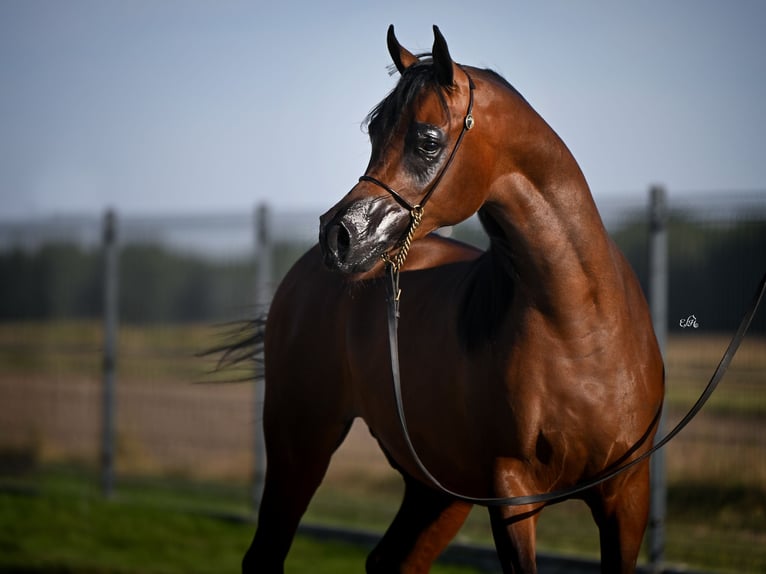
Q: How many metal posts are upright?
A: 3